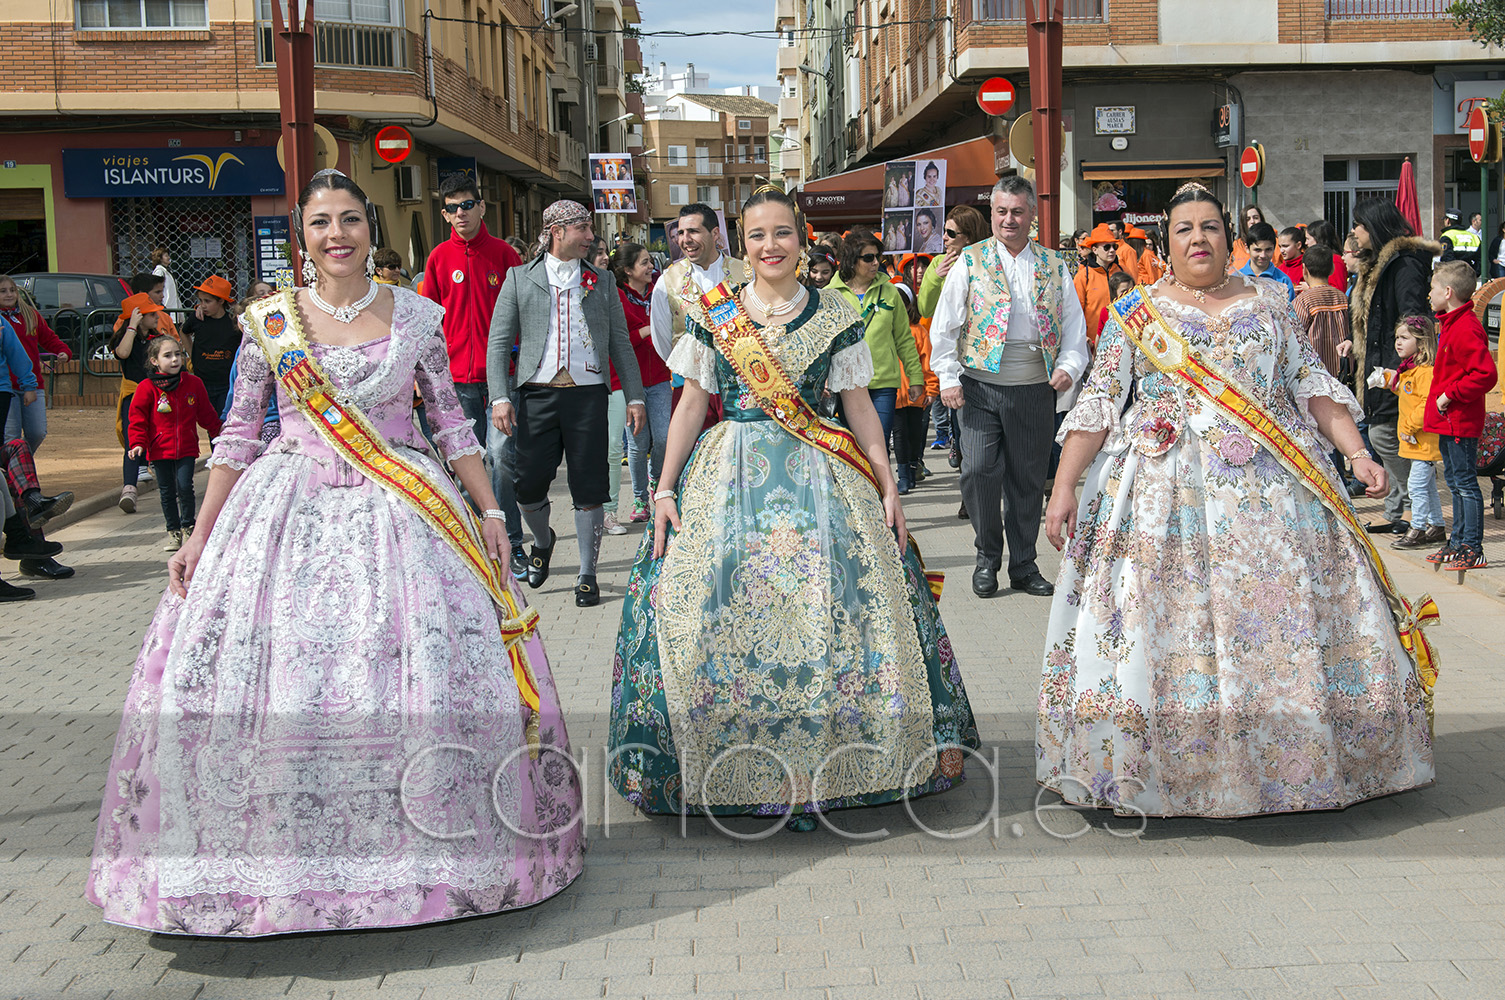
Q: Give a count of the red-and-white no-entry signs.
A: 4